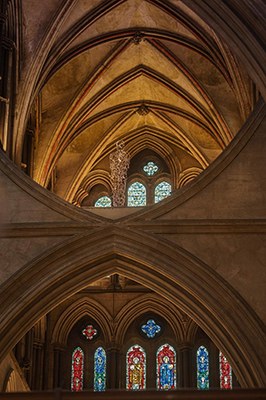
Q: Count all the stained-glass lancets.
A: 9